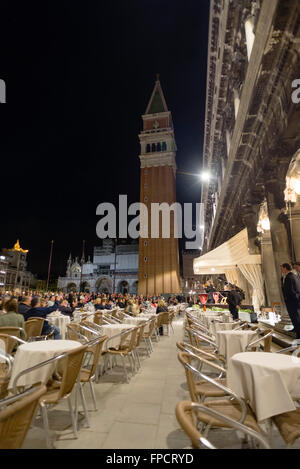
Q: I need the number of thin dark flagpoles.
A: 3